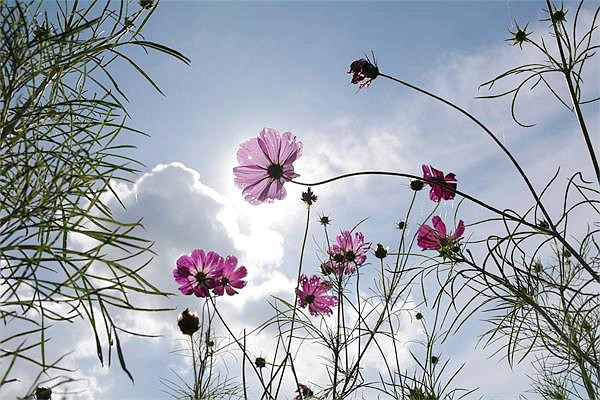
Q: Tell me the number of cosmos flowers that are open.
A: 7